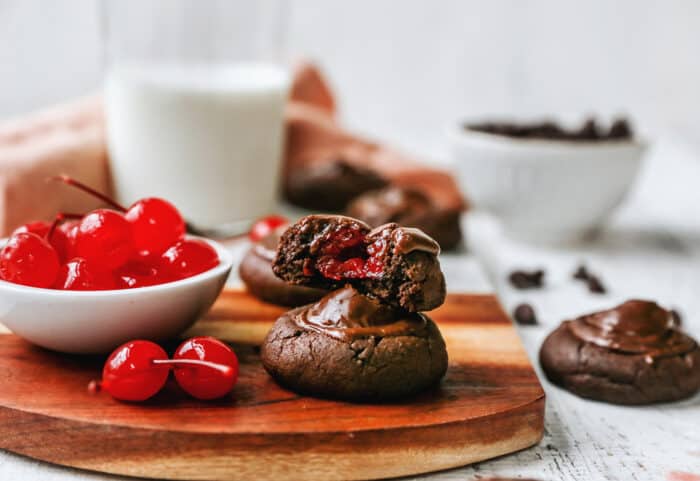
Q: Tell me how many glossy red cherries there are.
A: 11